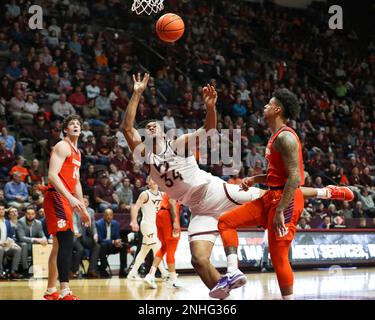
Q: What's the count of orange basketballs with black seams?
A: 1